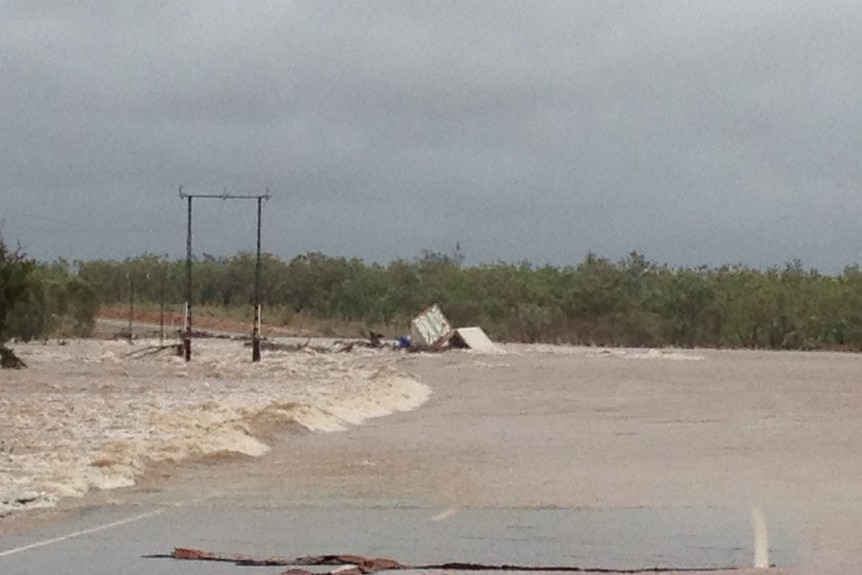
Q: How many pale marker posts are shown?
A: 2